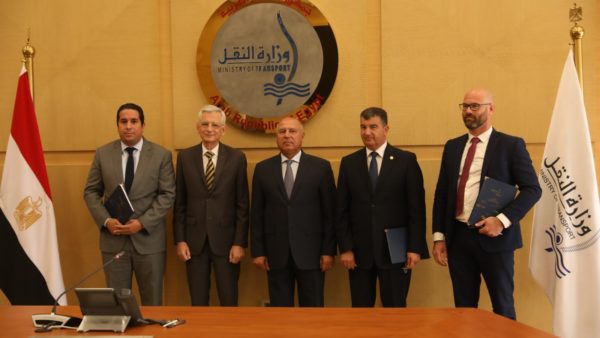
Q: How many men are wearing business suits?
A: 5